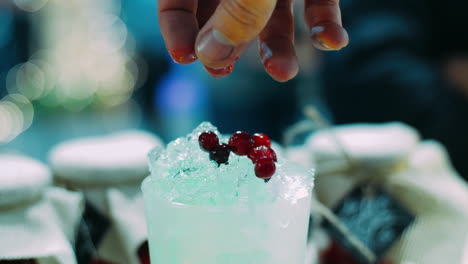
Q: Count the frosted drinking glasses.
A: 1